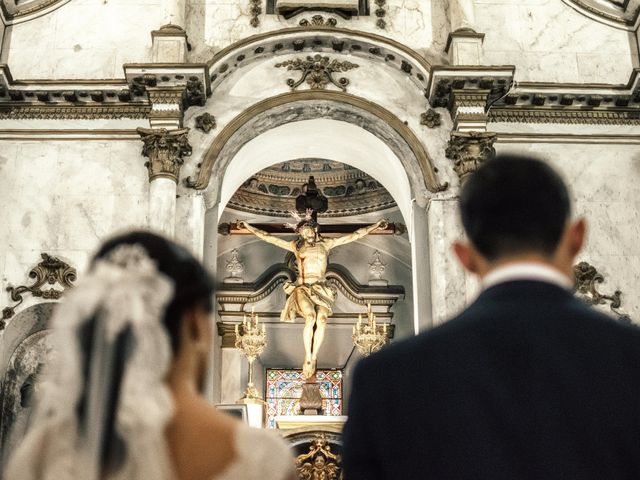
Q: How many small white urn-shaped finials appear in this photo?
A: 2